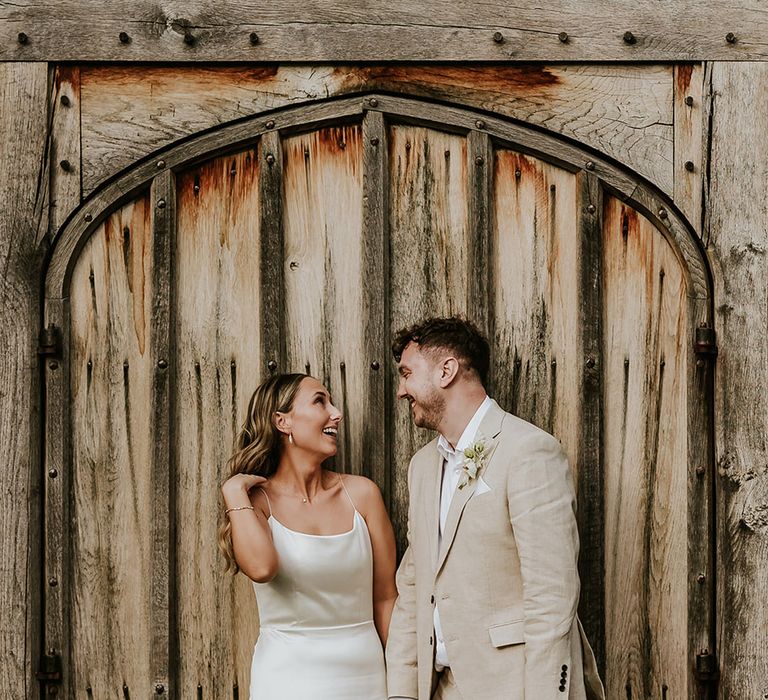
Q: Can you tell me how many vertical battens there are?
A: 5